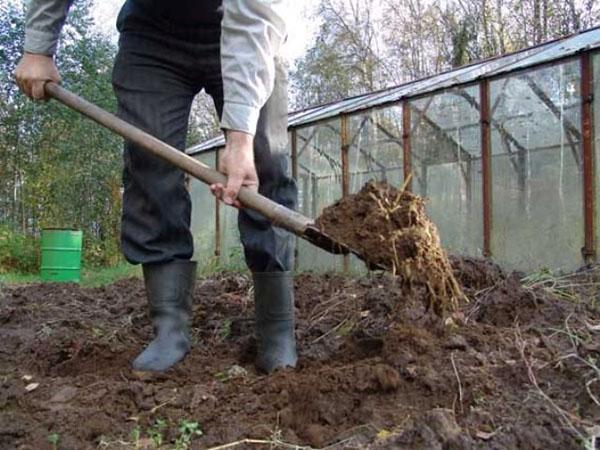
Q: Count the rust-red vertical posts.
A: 6